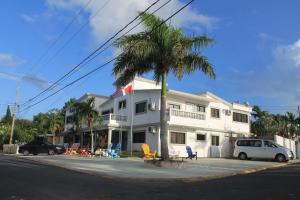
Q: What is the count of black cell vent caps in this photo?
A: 0